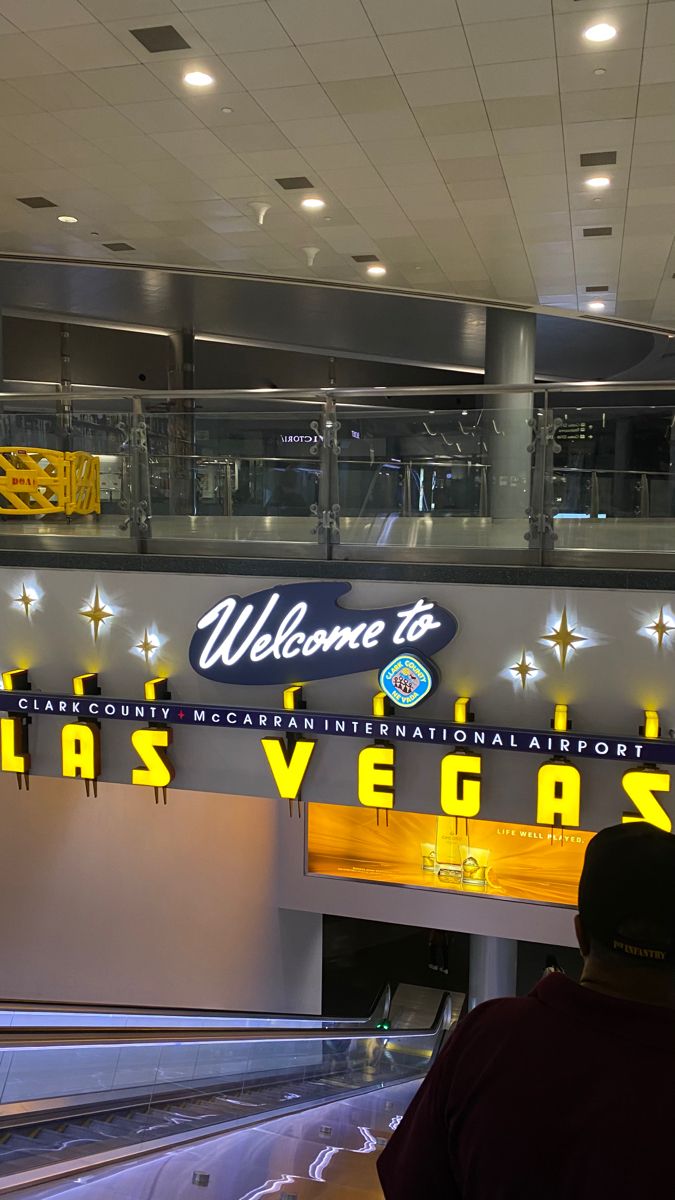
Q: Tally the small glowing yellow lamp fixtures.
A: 8